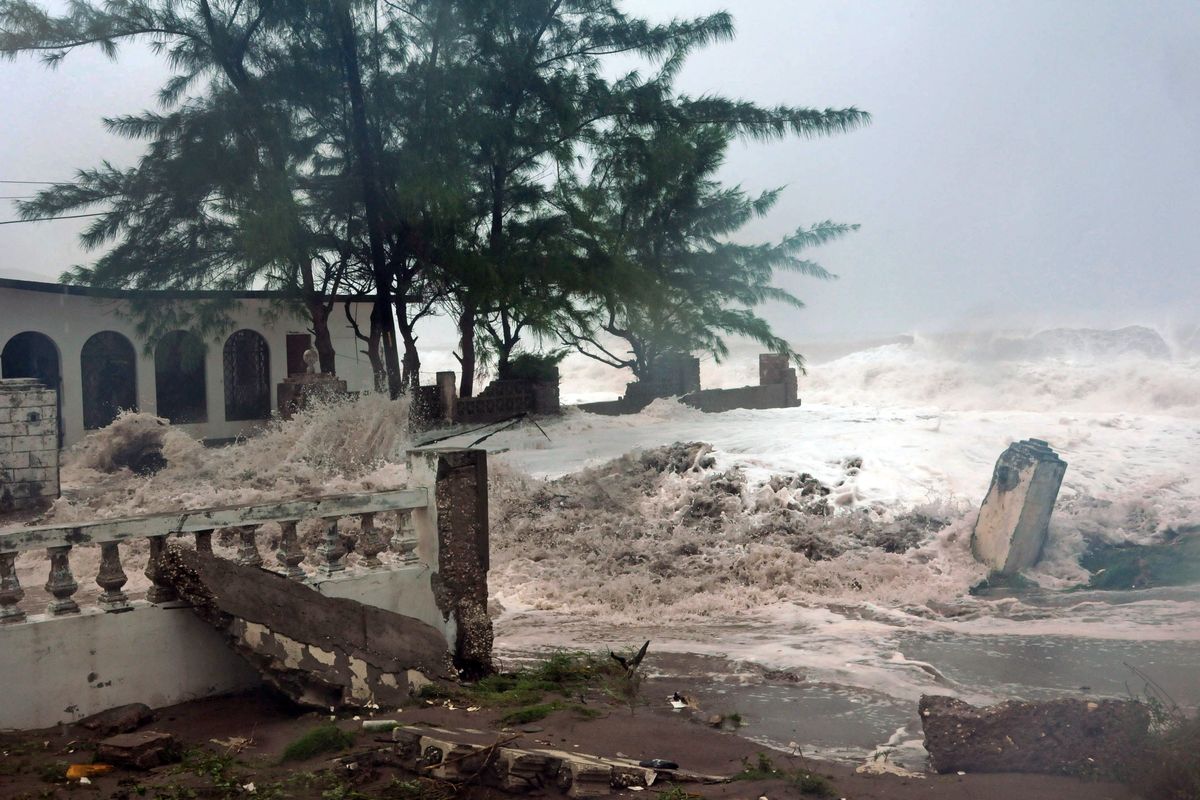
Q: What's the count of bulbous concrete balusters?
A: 10